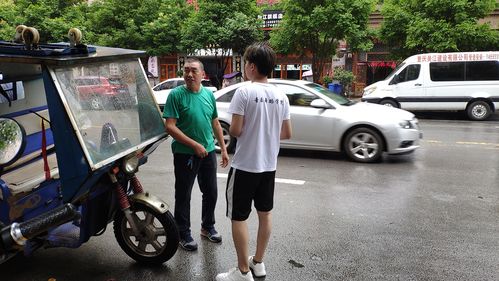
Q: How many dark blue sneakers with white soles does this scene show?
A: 2